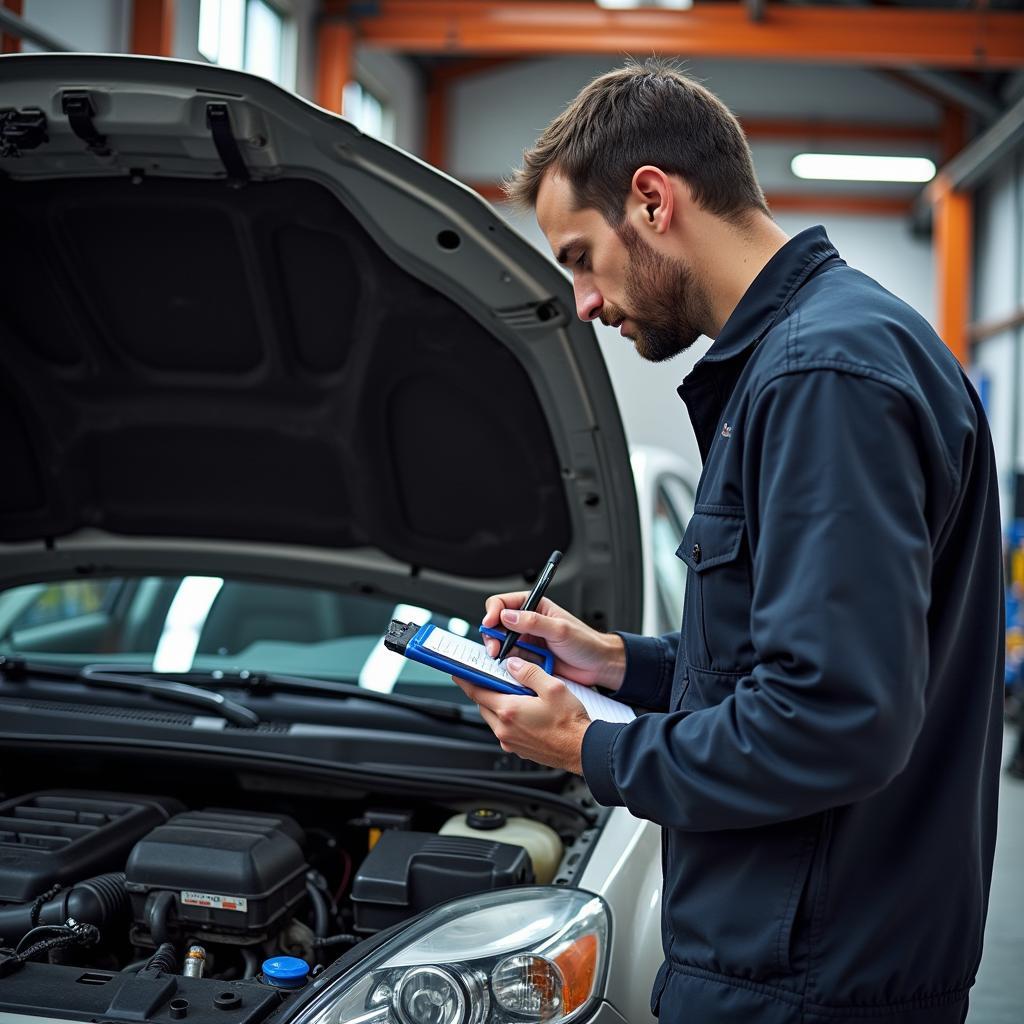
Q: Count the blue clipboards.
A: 1